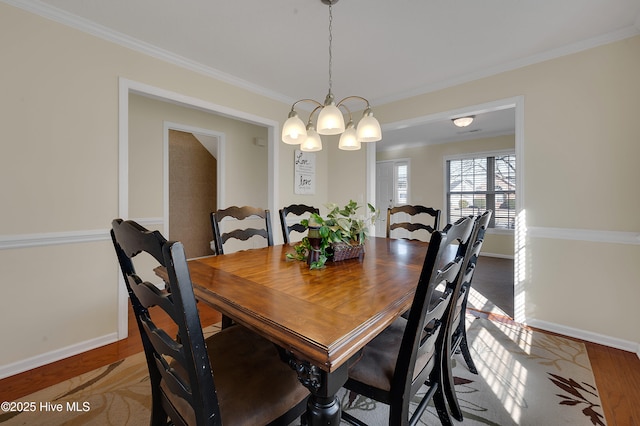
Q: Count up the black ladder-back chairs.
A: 6